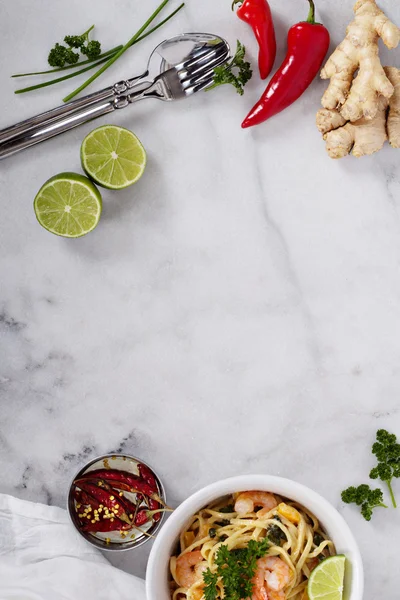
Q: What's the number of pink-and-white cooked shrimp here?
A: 3